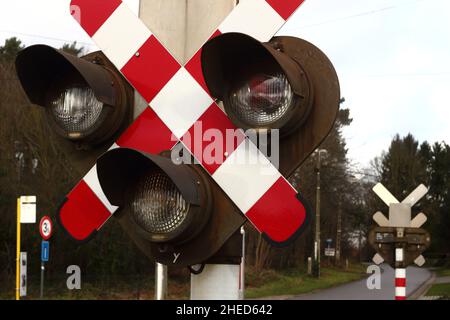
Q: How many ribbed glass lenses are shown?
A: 3